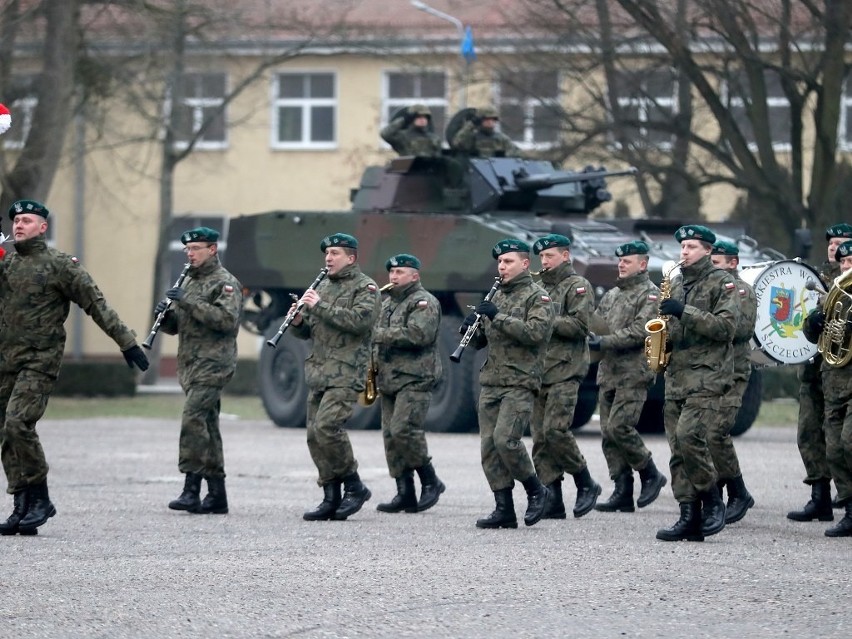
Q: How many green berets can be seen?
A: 11